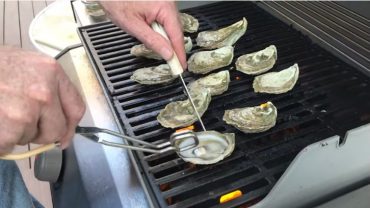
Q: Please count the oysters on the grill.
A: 11